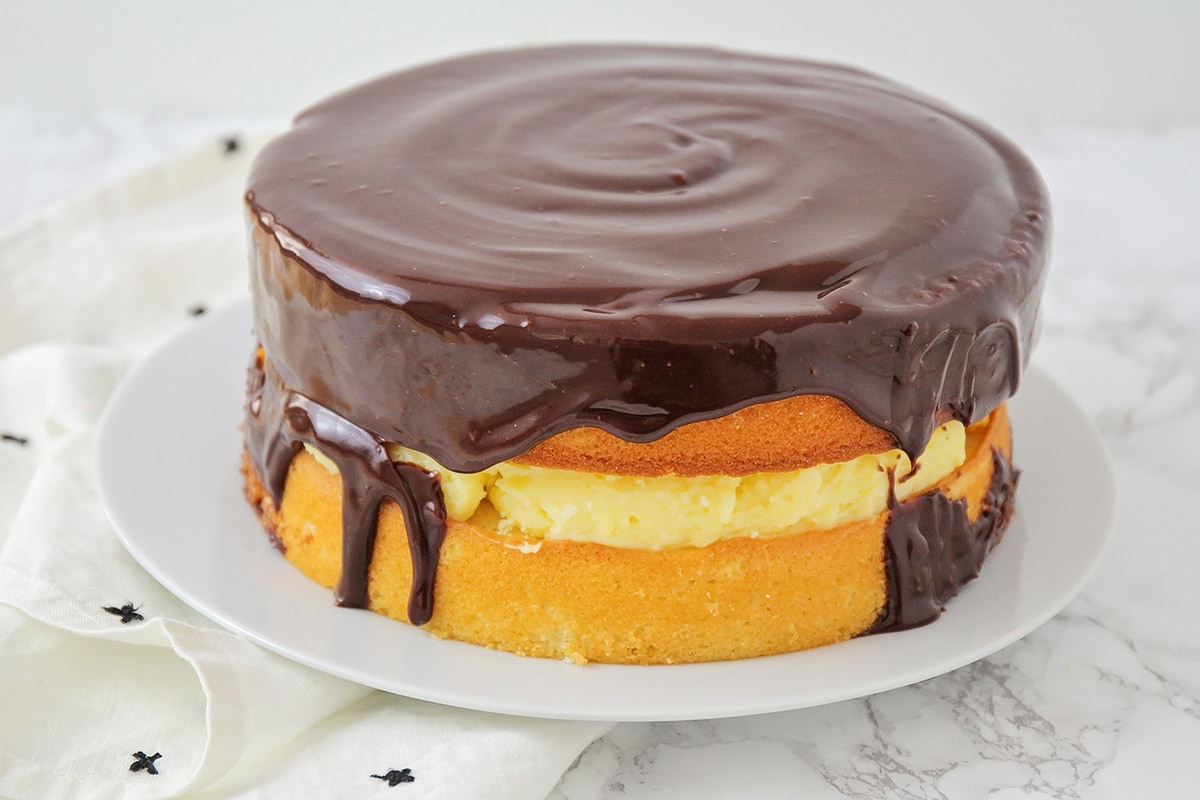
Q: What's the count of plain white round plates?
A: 1